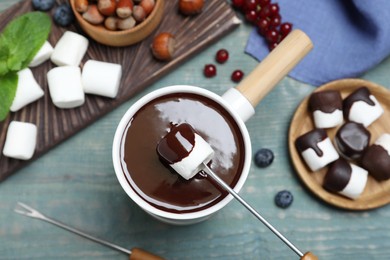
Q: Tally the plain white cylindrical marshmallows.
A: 6